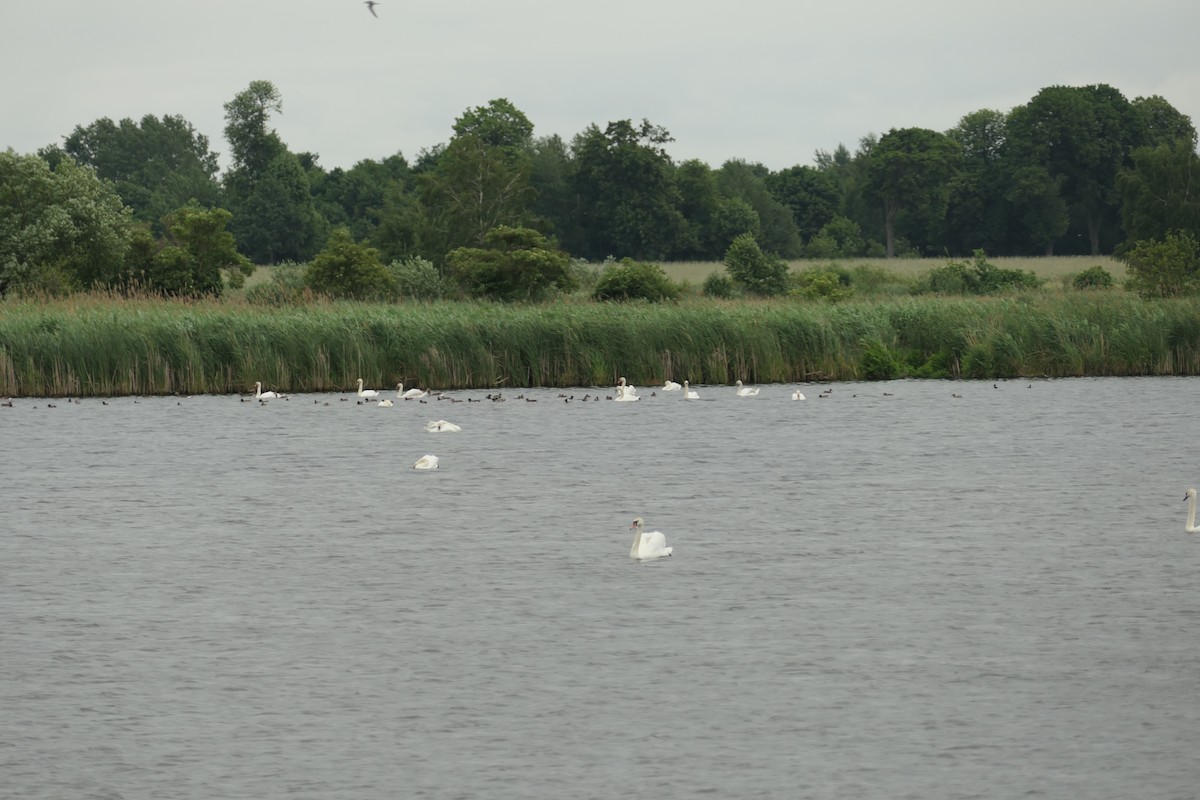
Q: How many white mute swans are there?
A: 14